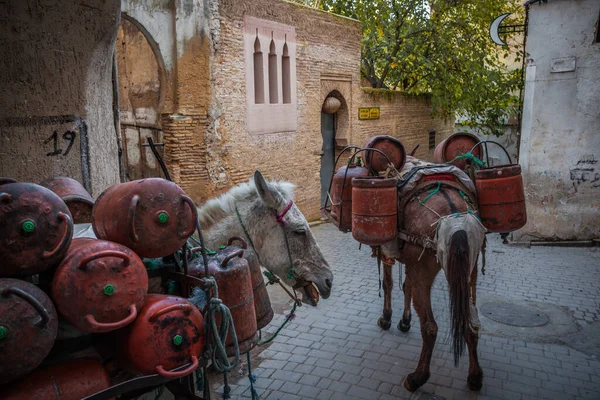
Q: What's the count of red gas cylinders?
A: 14